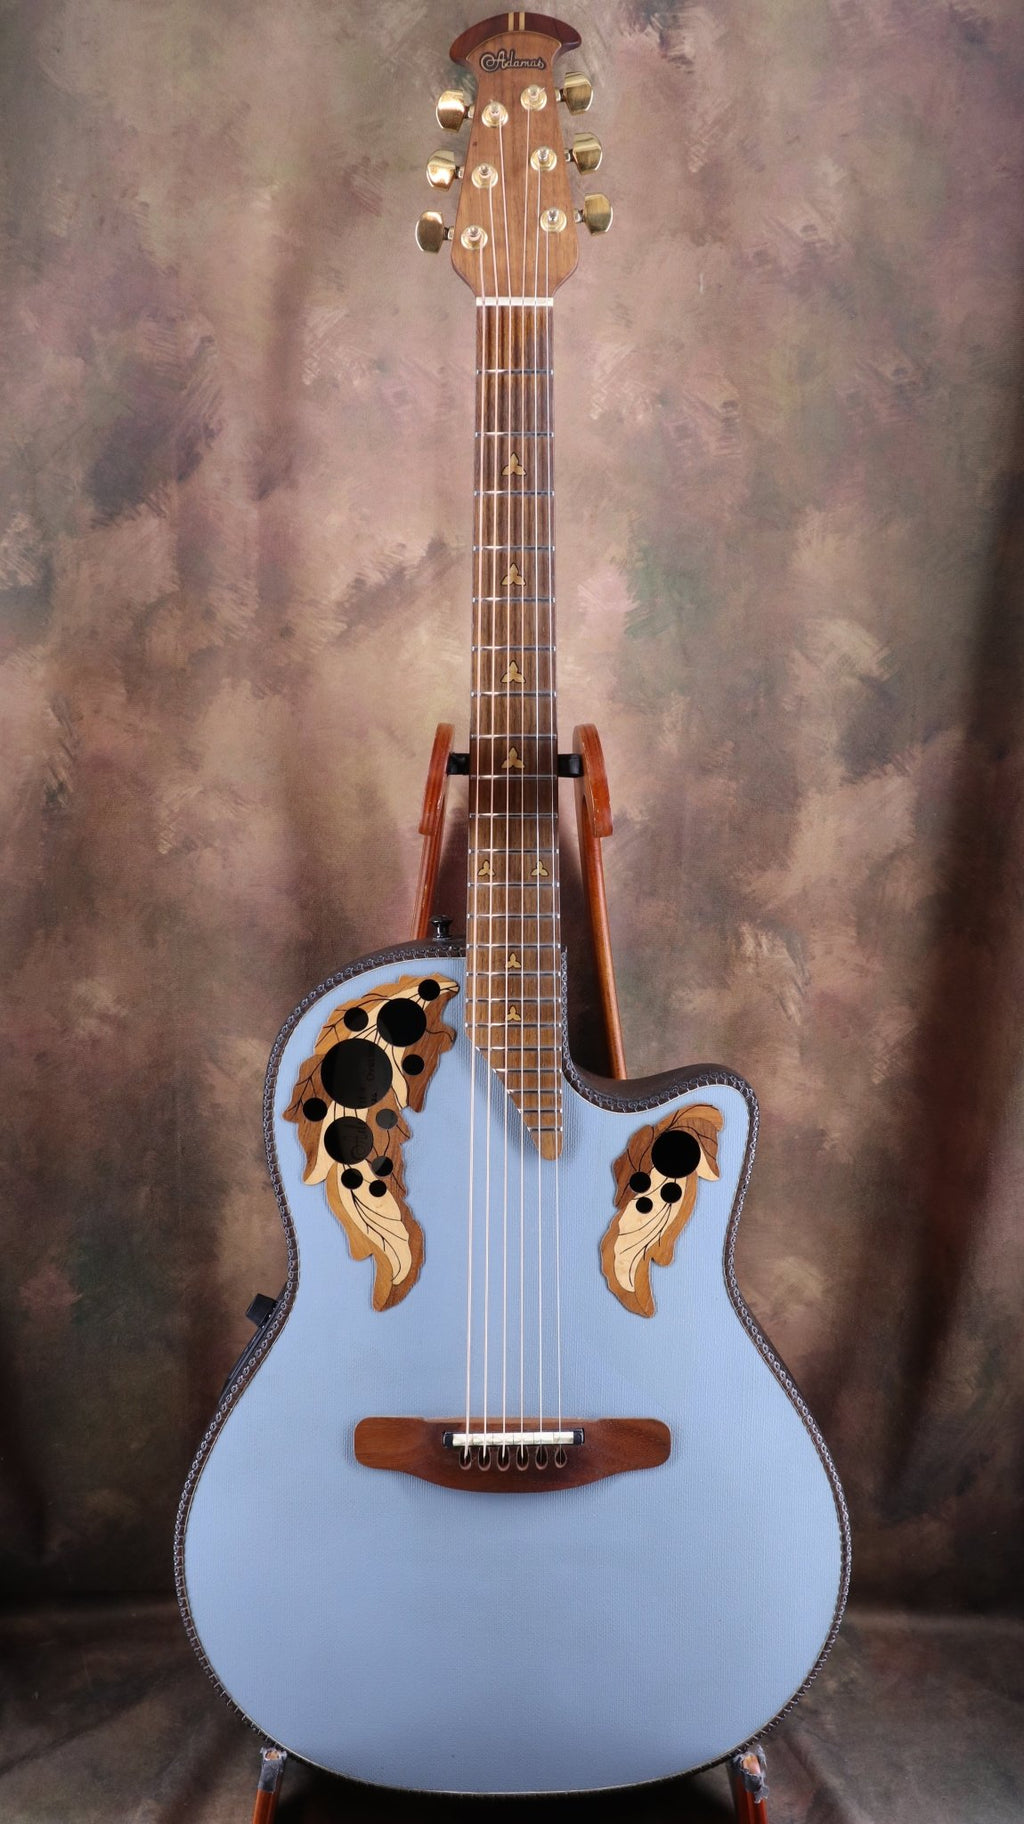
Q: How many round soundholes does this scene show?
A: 15